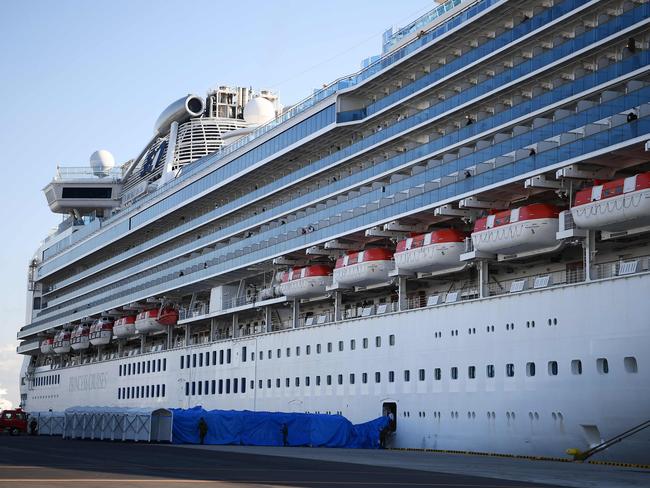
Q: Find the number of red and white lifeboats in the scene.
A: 11